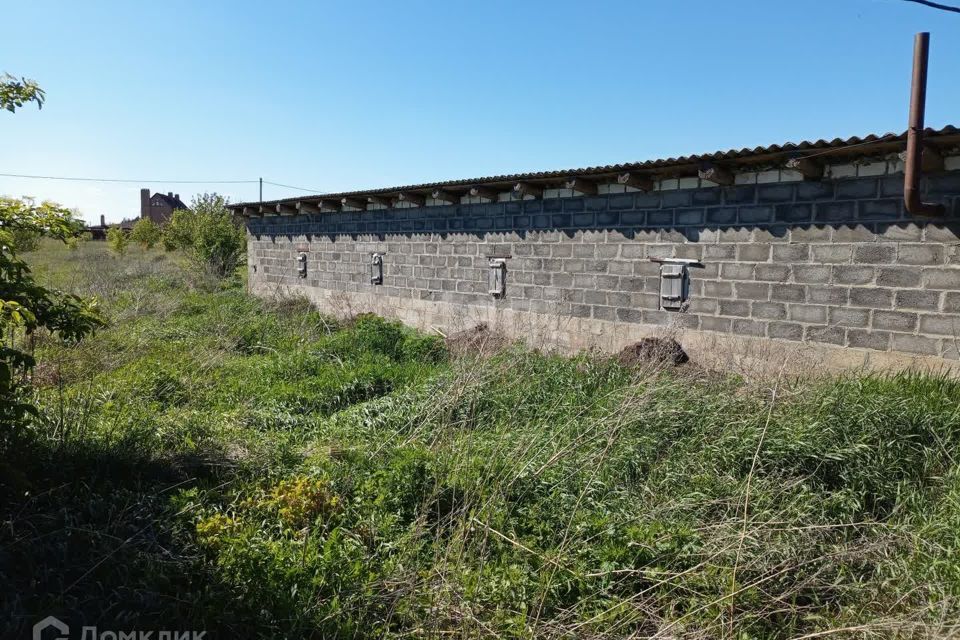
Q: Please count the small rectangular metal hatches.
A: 4